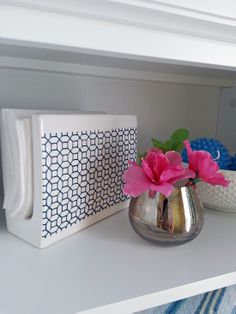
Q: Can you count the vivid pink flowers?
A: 2